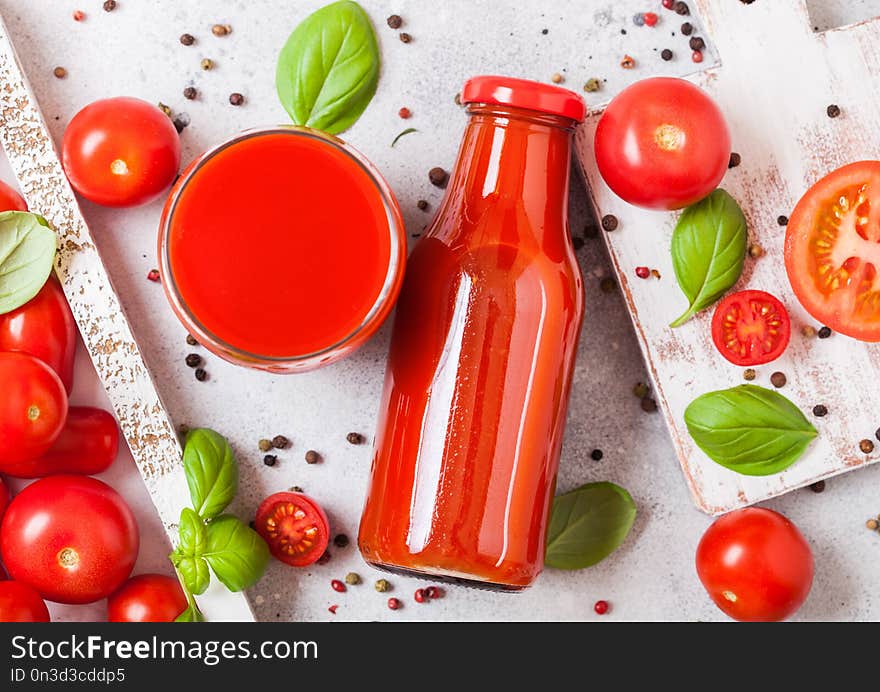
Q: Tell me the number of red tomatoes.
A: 14